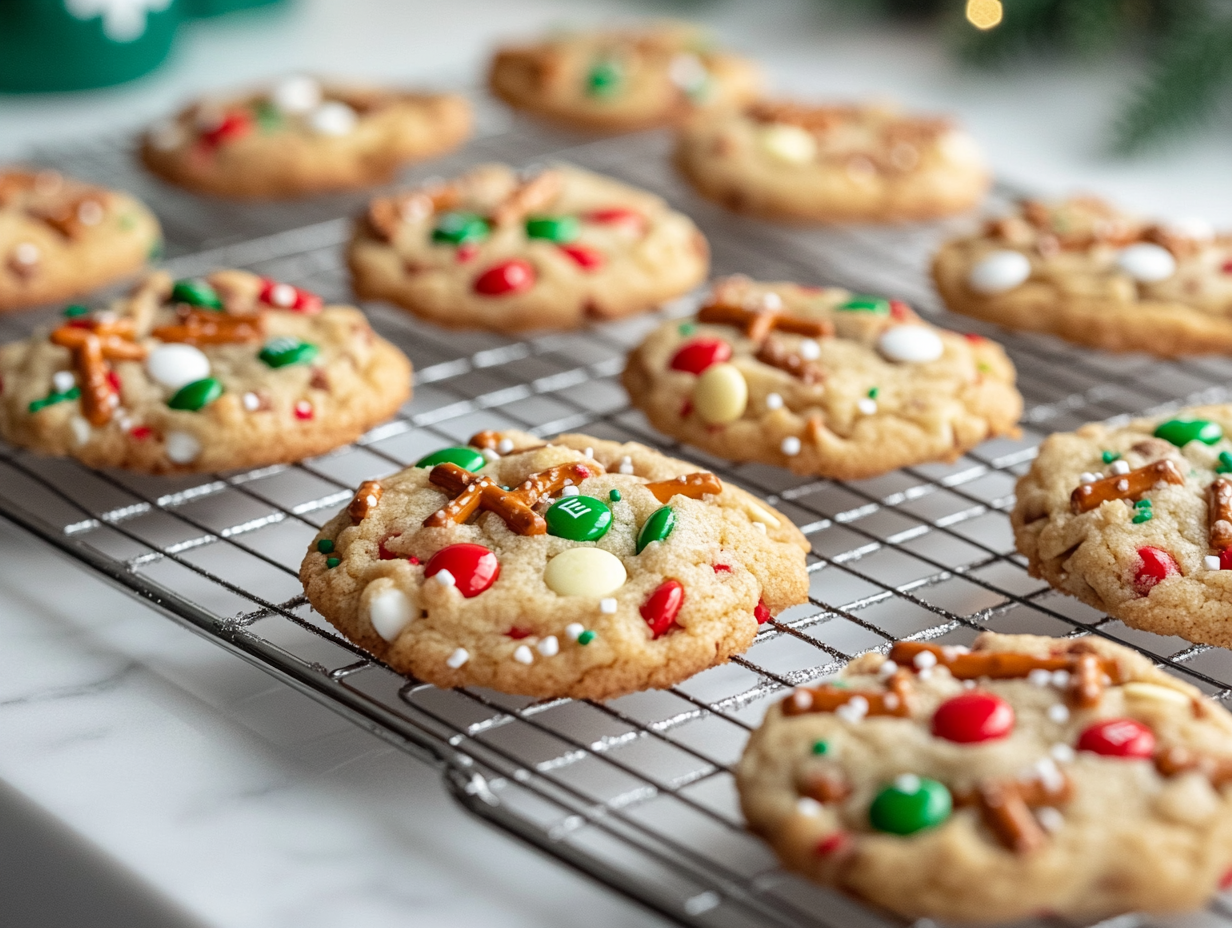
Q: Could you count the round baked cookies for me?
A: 11